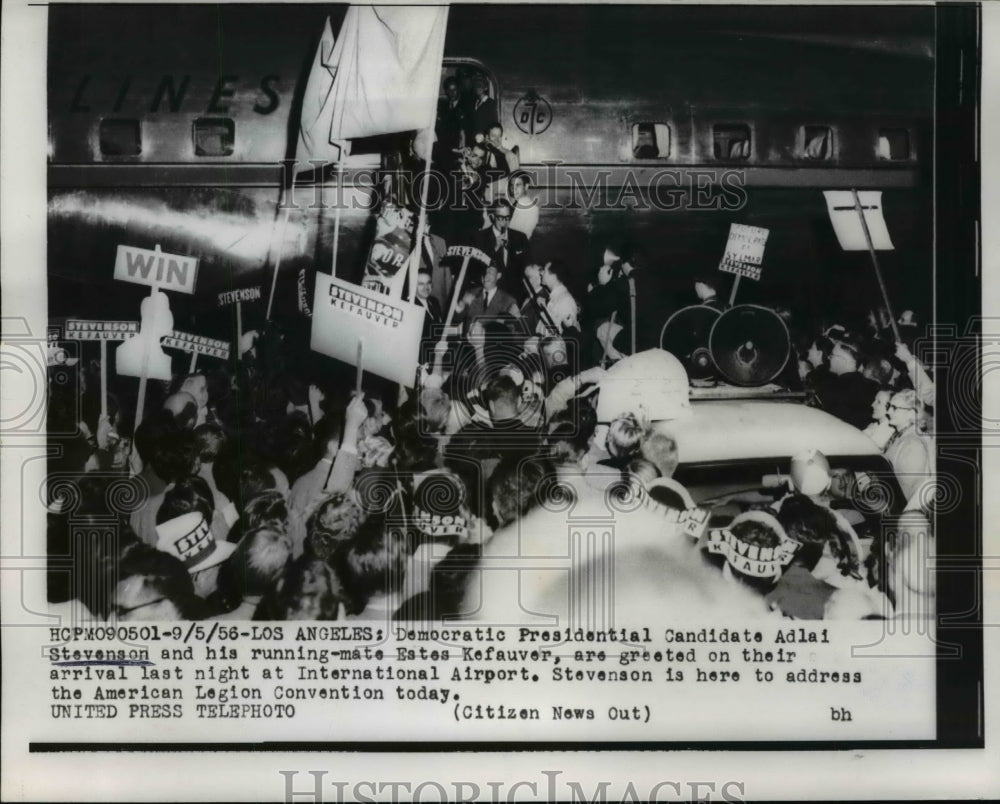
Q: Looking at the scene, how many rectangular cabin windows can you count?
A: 6